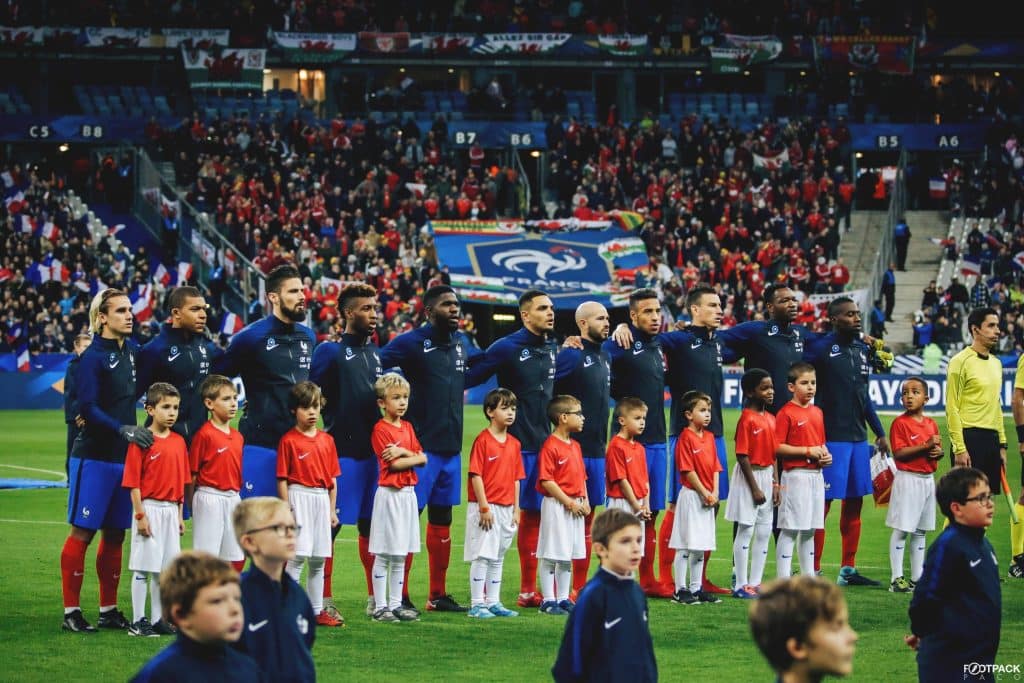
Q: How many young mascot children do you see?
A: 11